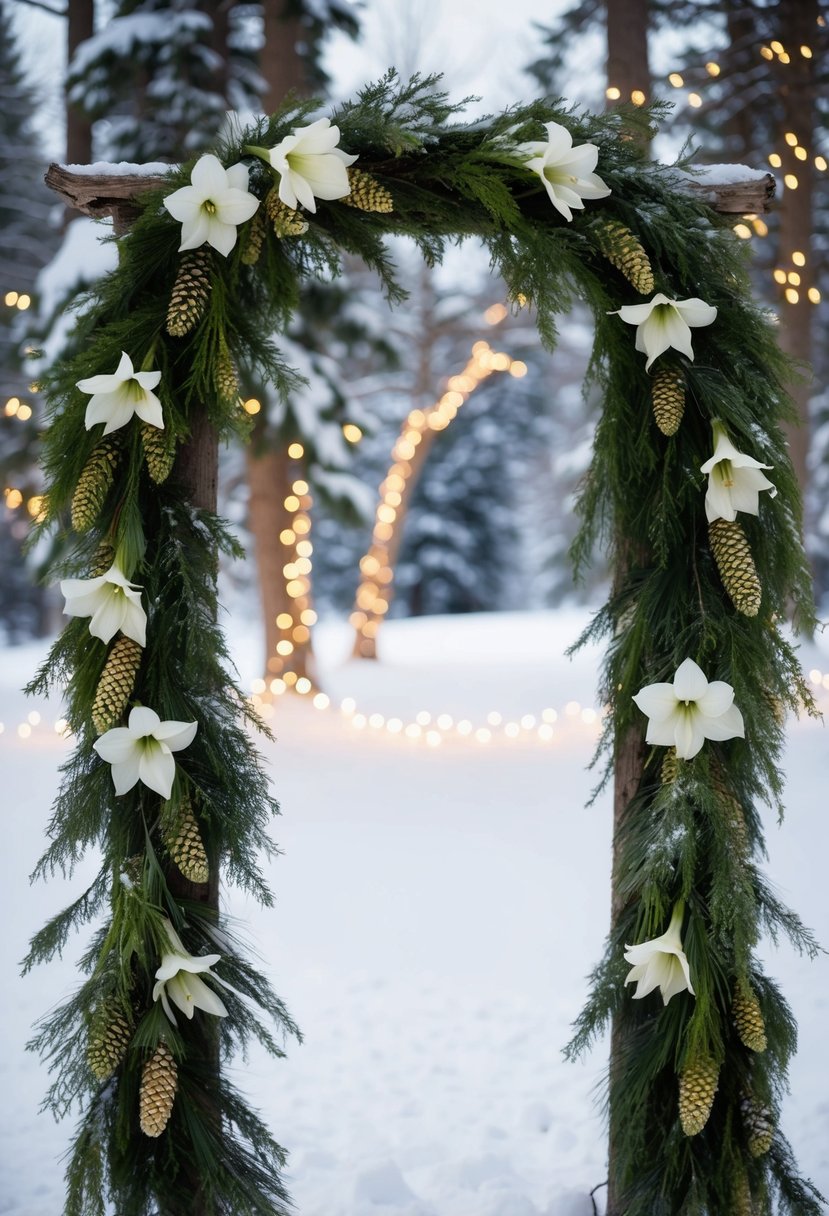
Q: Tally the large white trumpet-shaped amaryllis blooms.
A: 11